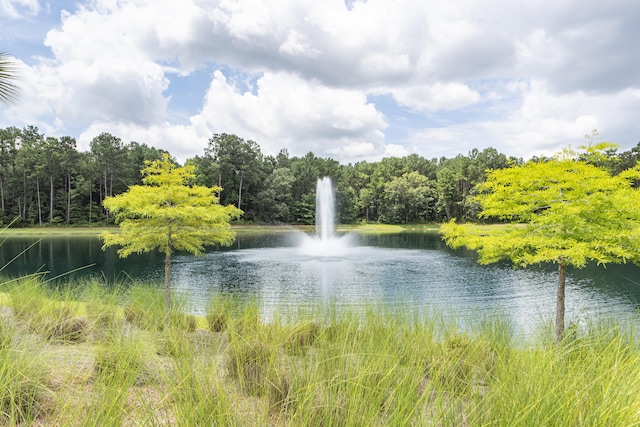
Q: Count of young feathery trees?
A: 2